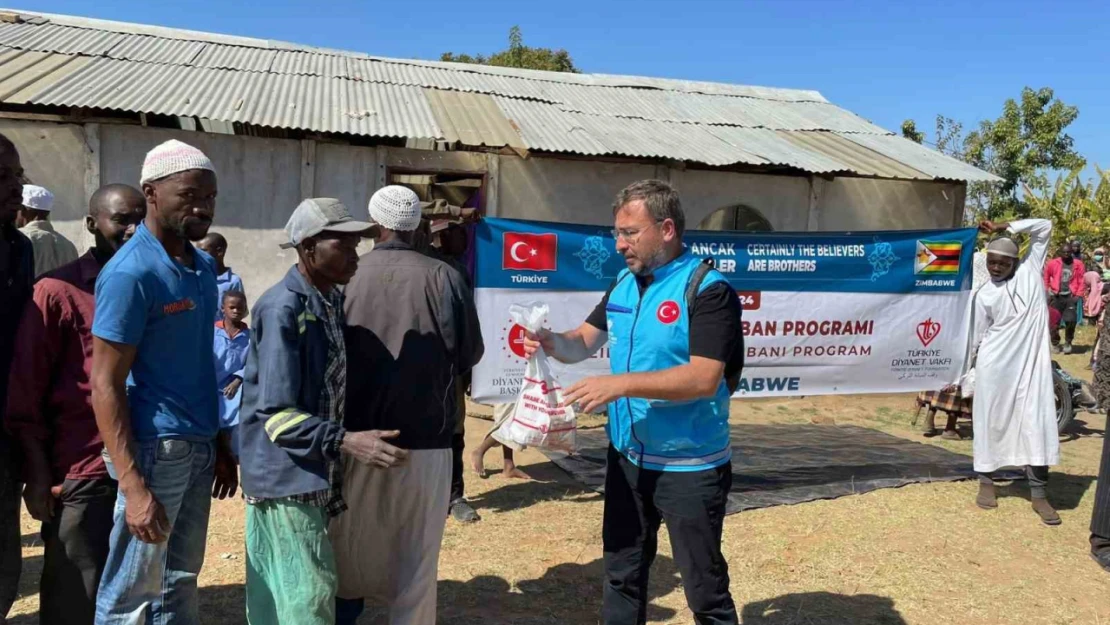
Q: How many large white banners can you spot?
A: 1